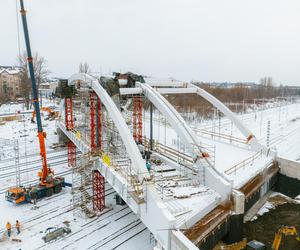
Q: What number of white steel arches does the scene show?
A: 3